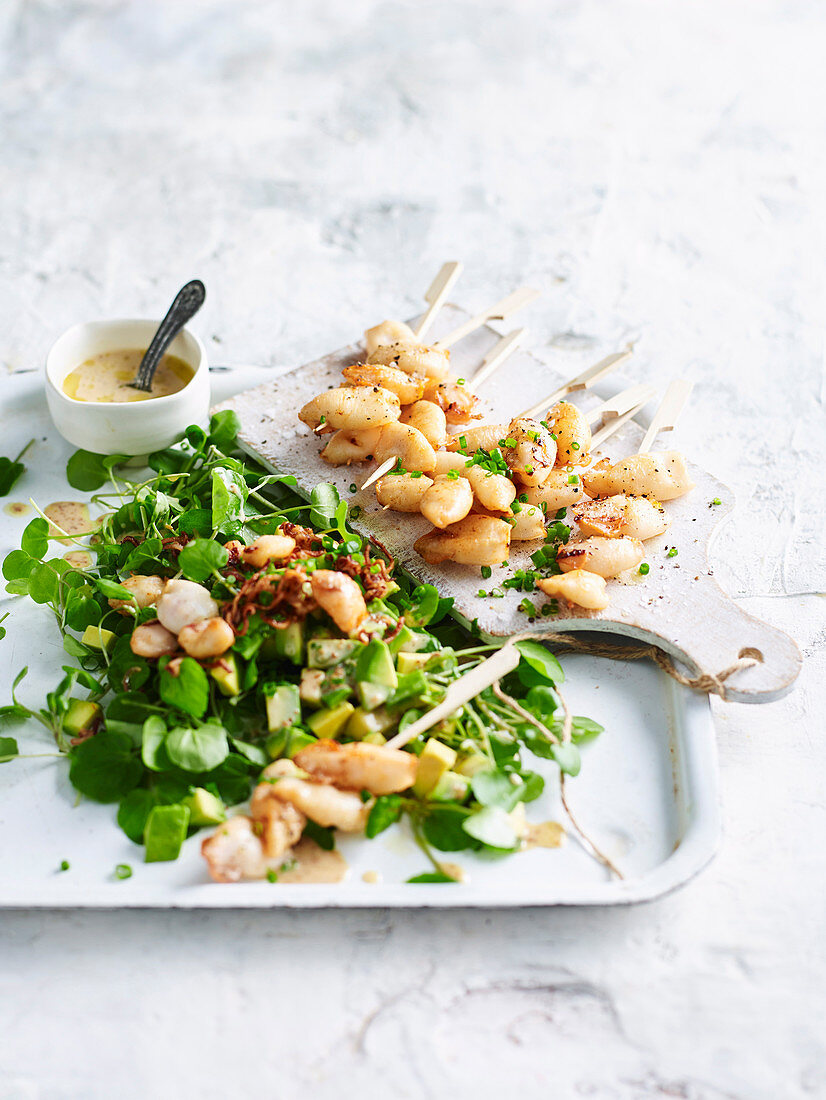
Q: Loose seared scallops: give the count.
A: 6